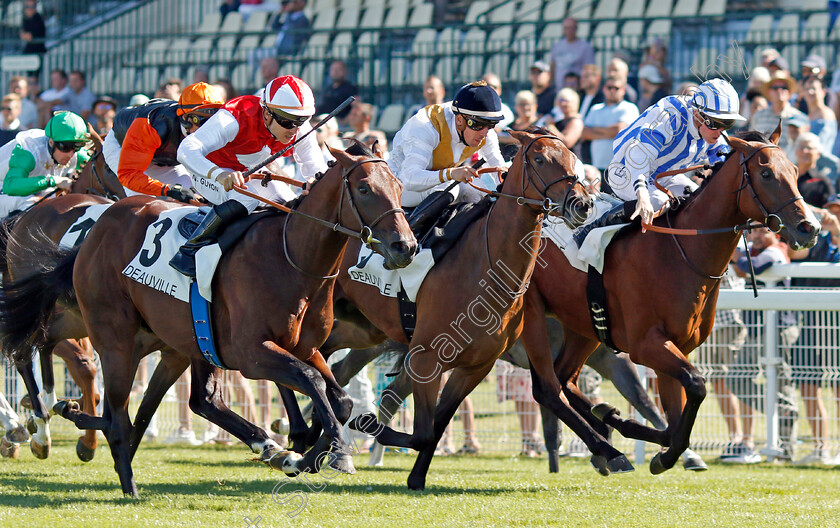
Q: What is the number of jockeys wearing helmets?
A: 5